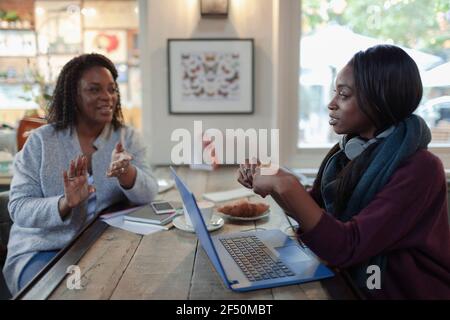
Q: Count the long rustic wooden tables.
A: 1